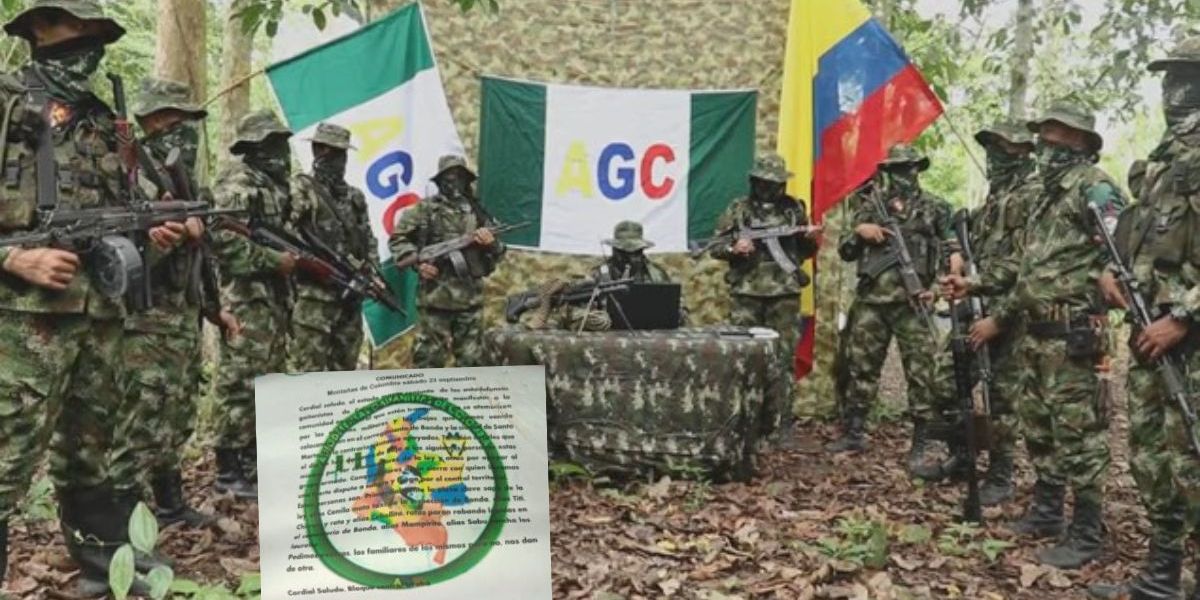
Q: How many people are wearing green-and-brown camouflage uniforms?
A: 11